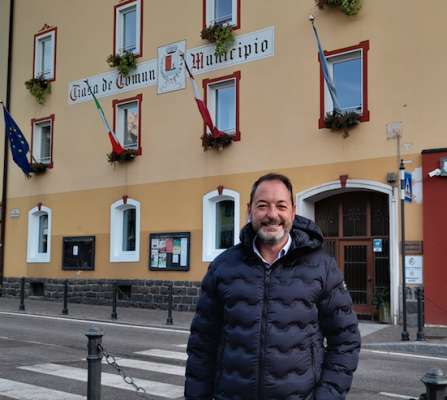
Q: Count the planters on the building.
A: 8